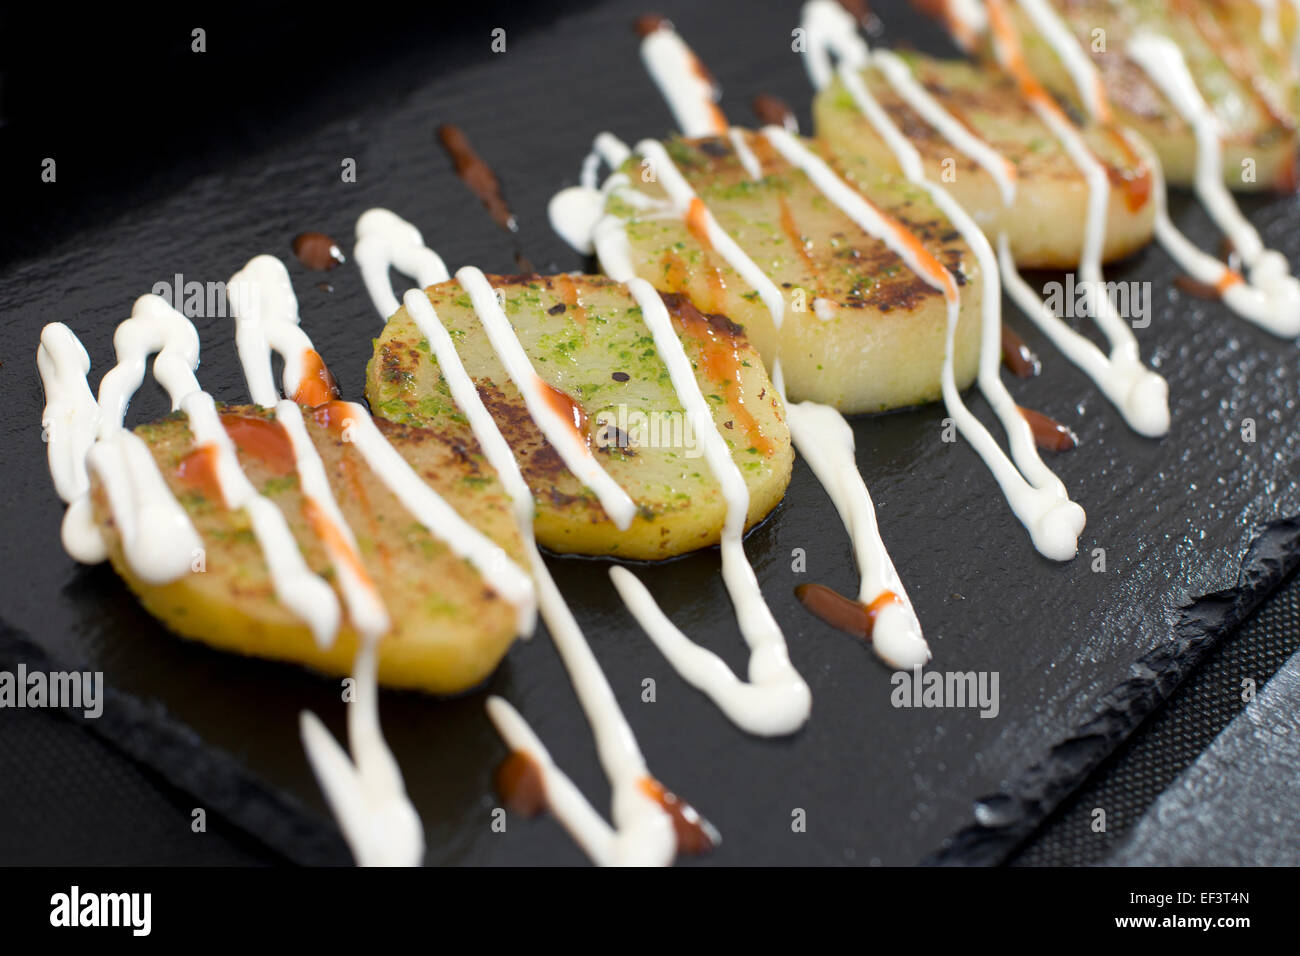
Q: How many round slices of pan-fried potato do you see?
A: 5